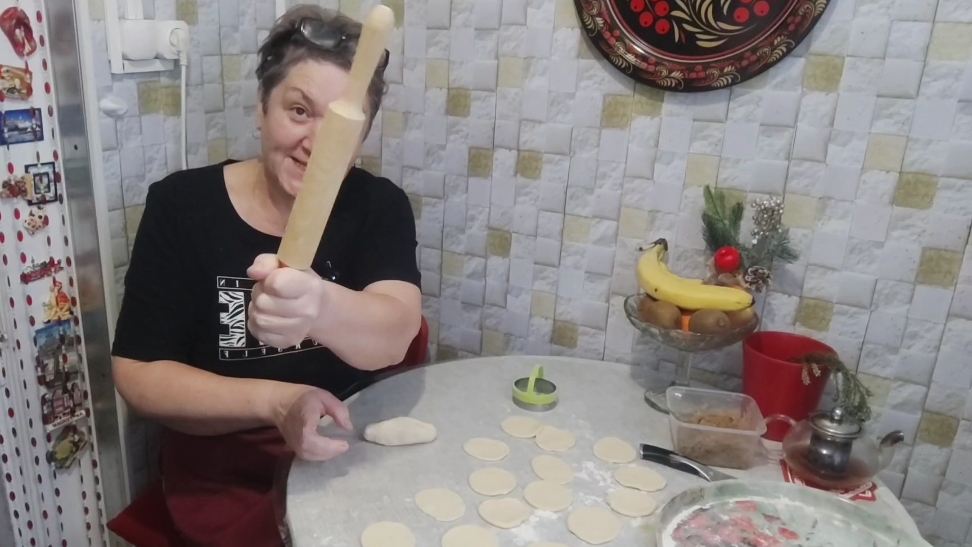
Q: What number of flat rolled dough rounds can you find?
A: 15